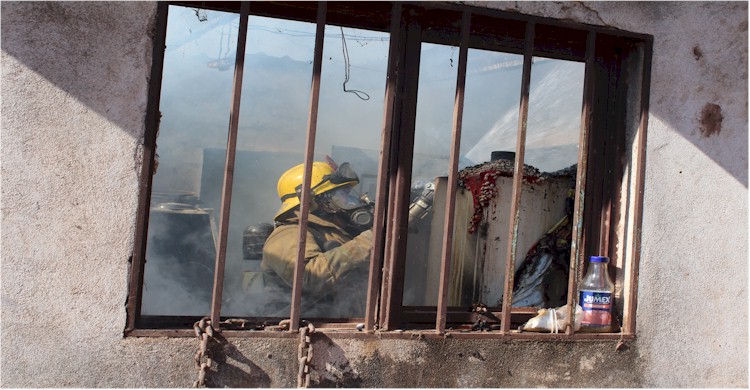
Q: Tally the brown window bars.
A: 6